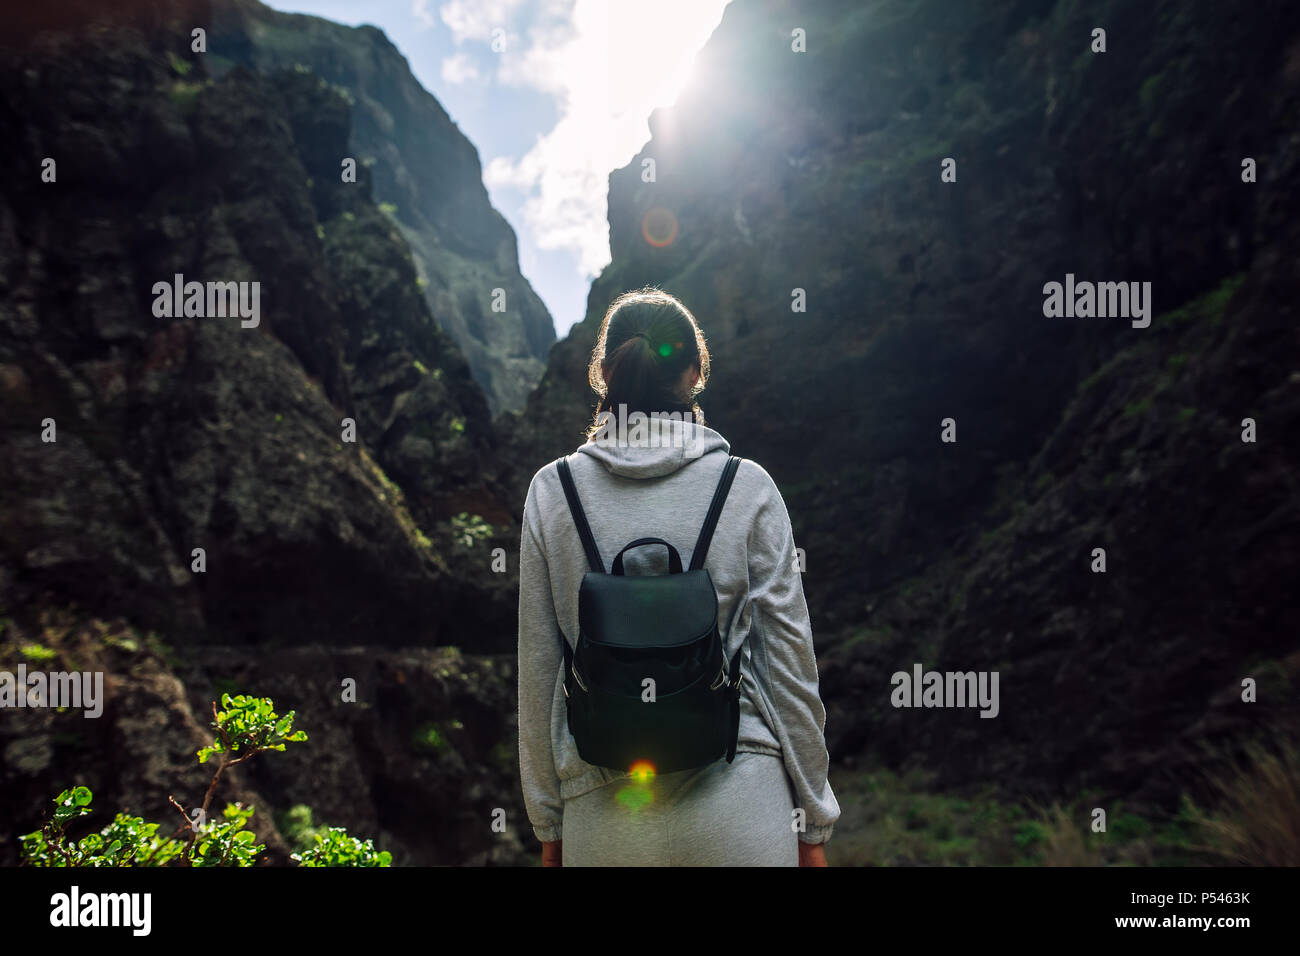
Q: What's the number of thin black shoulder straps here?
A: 2